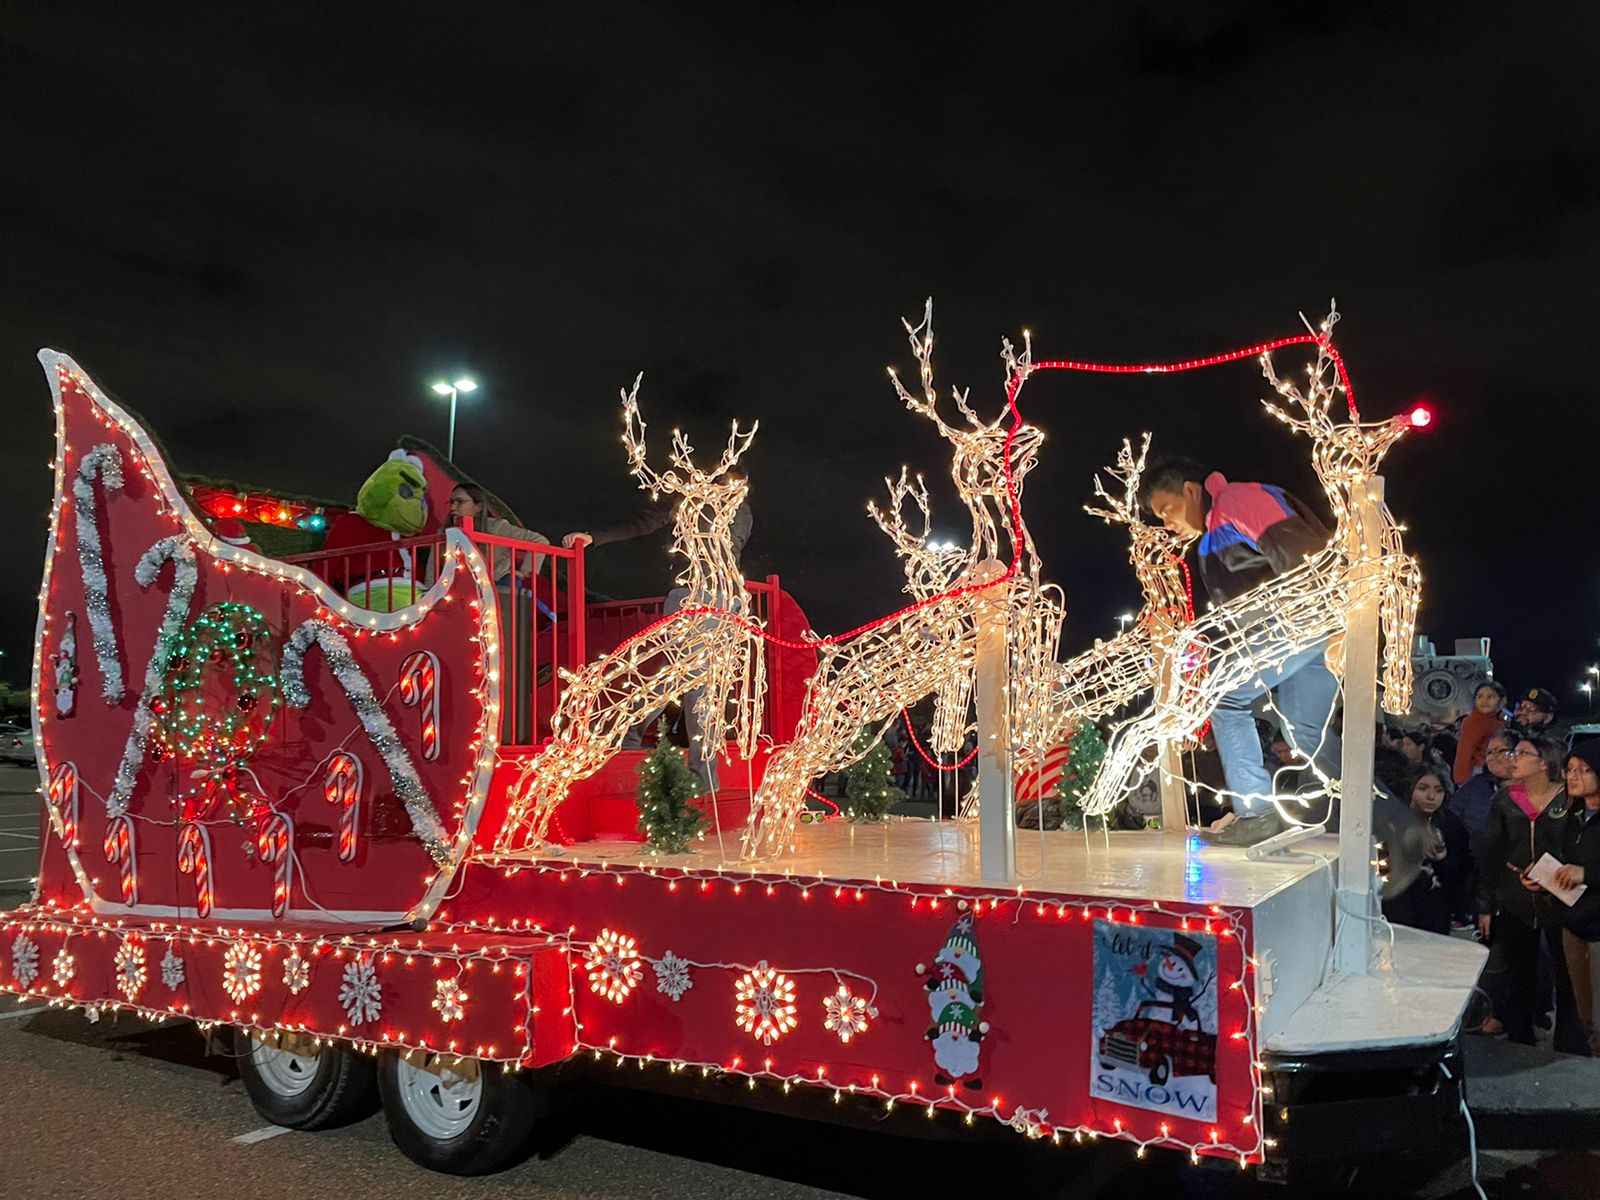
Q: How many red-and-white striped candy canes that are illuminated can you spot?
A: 6